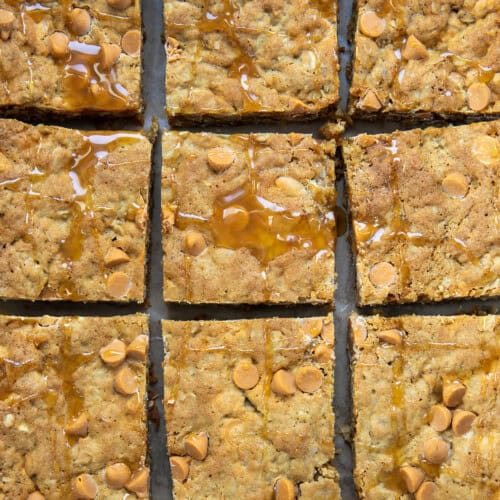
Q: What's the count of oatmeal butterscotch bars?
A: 9